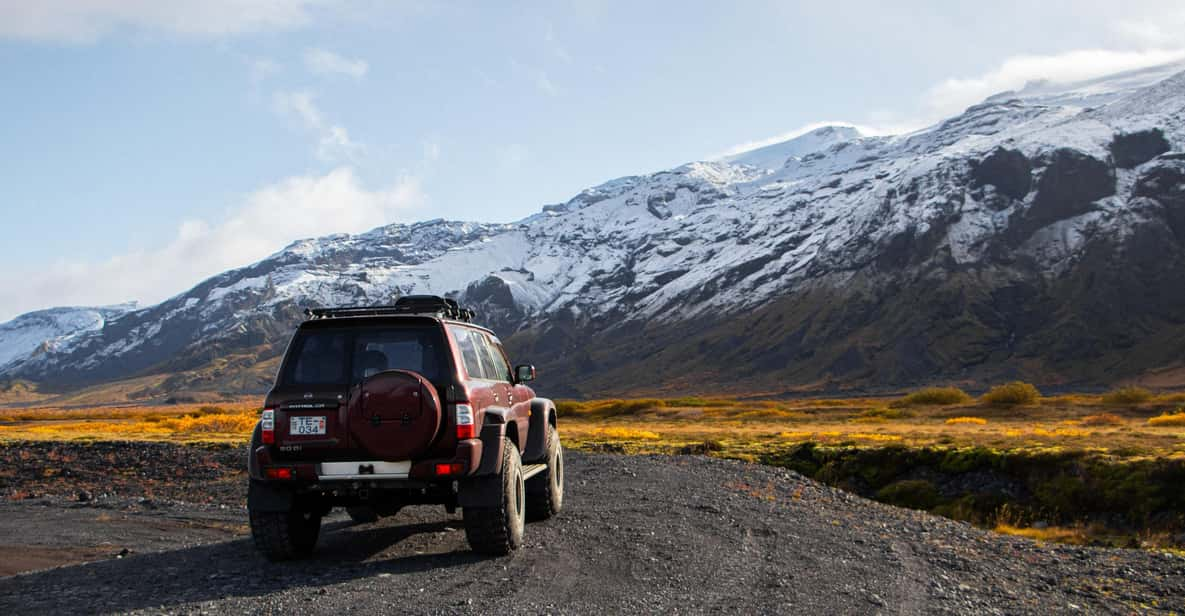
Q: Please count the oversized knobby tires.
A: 3